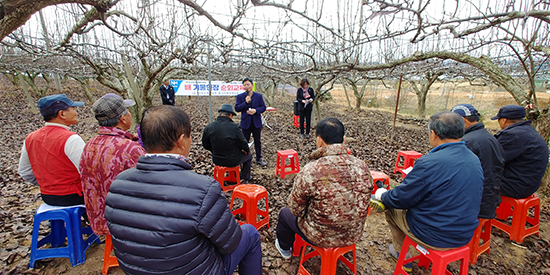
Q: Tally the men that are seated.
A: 8